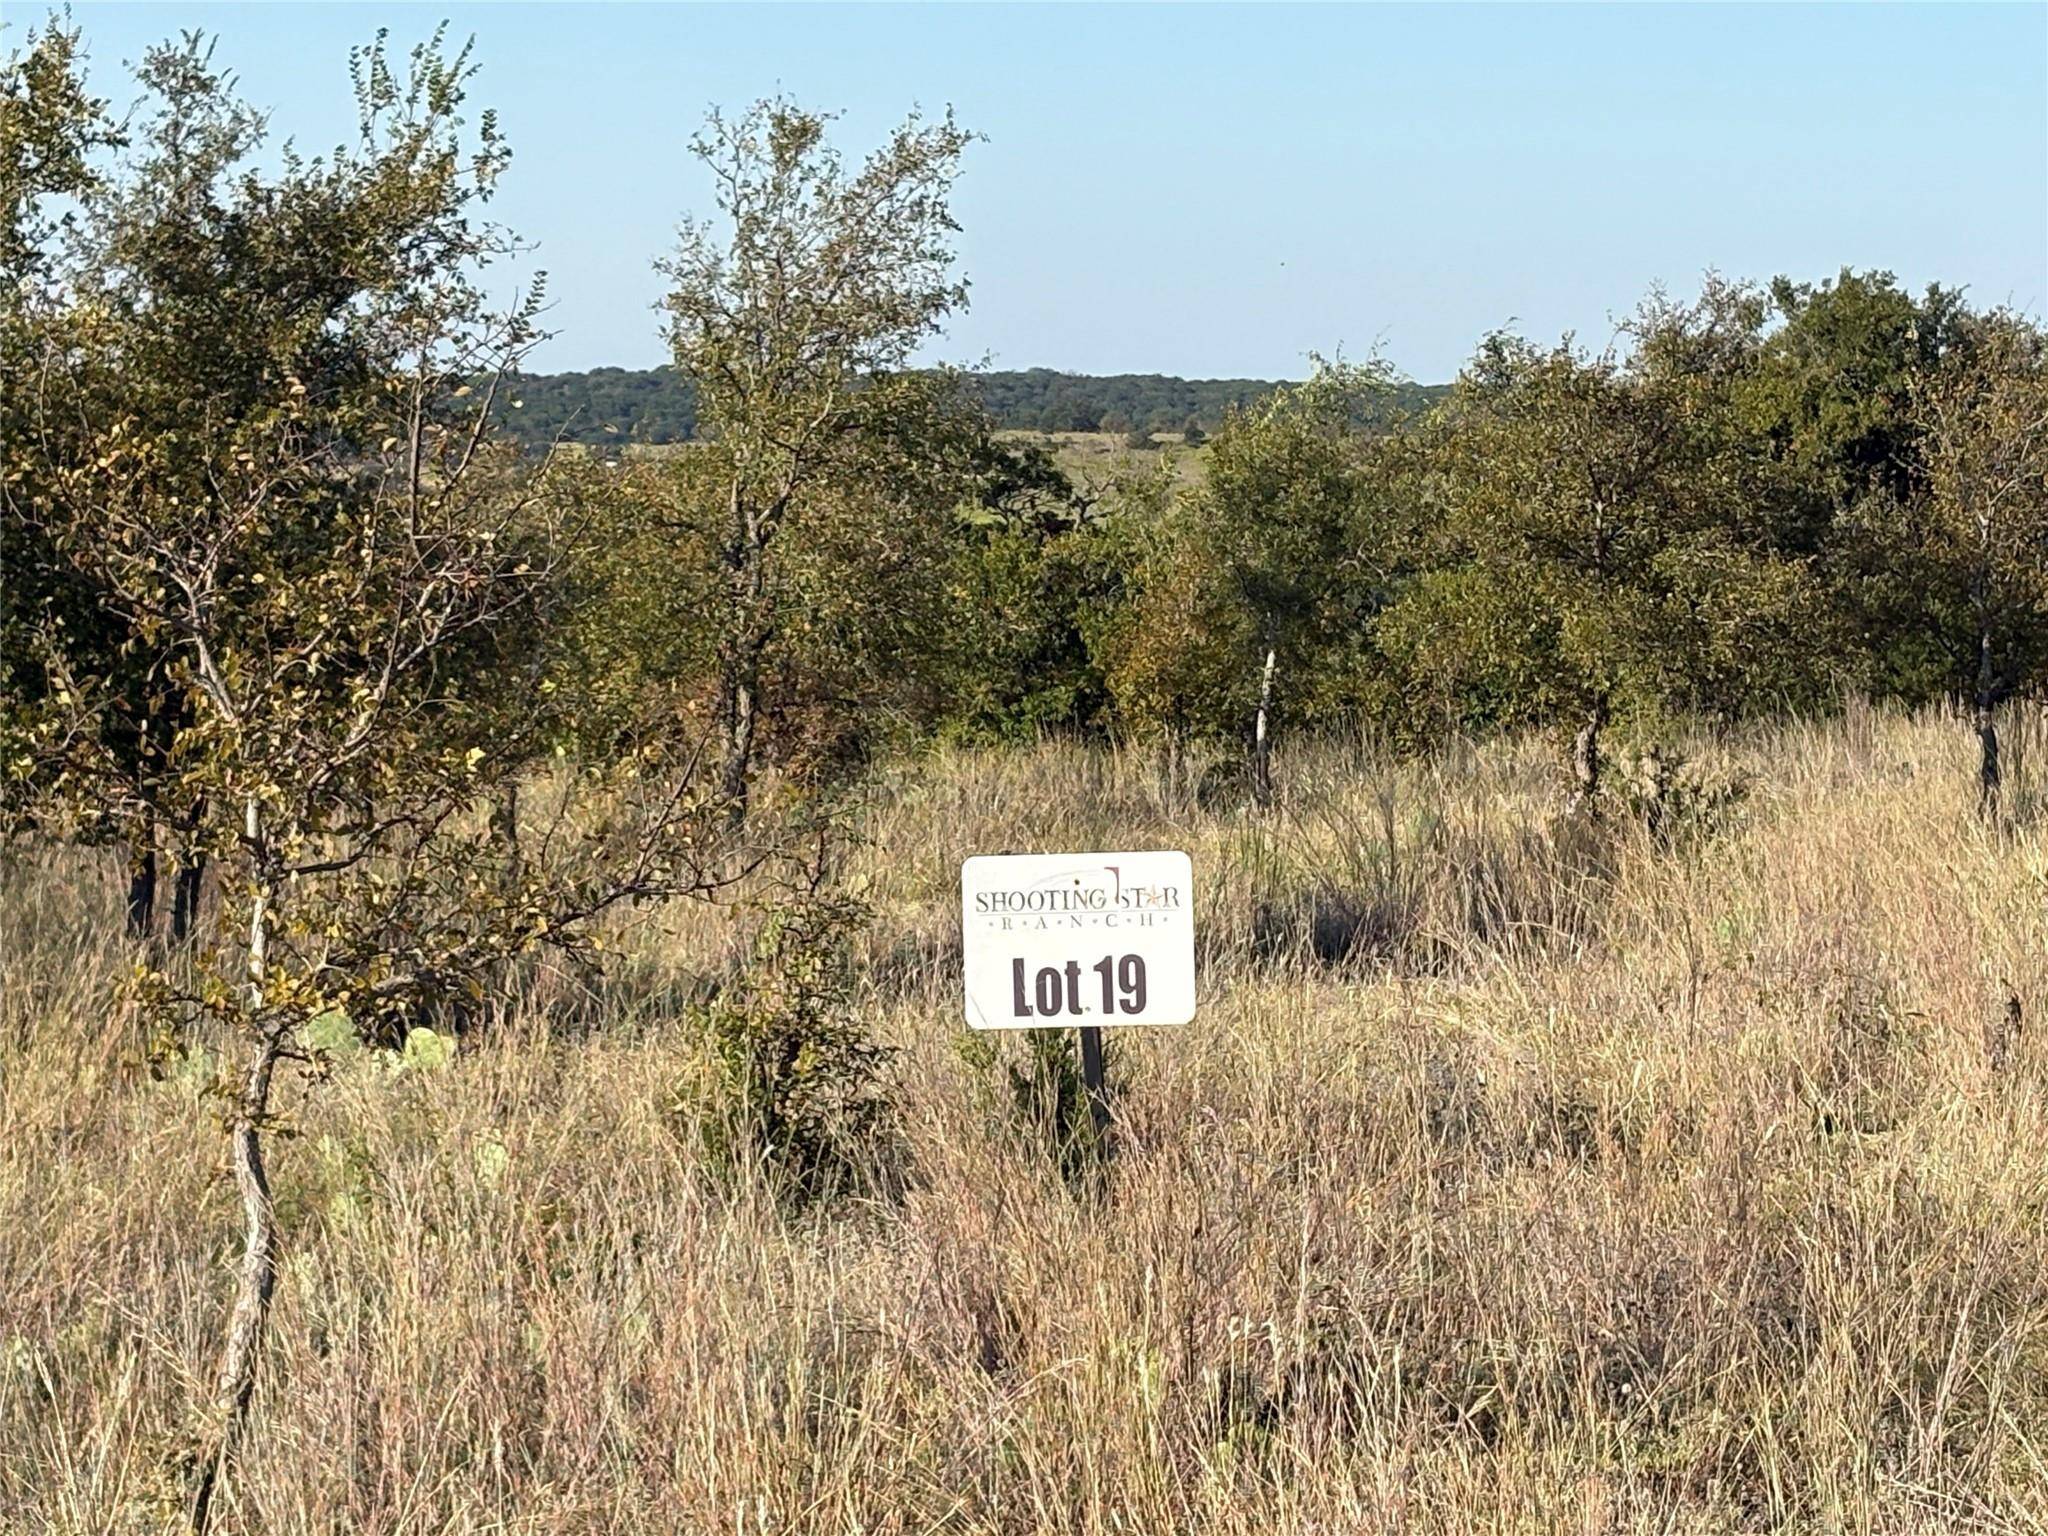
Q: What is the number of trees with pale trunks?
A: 2